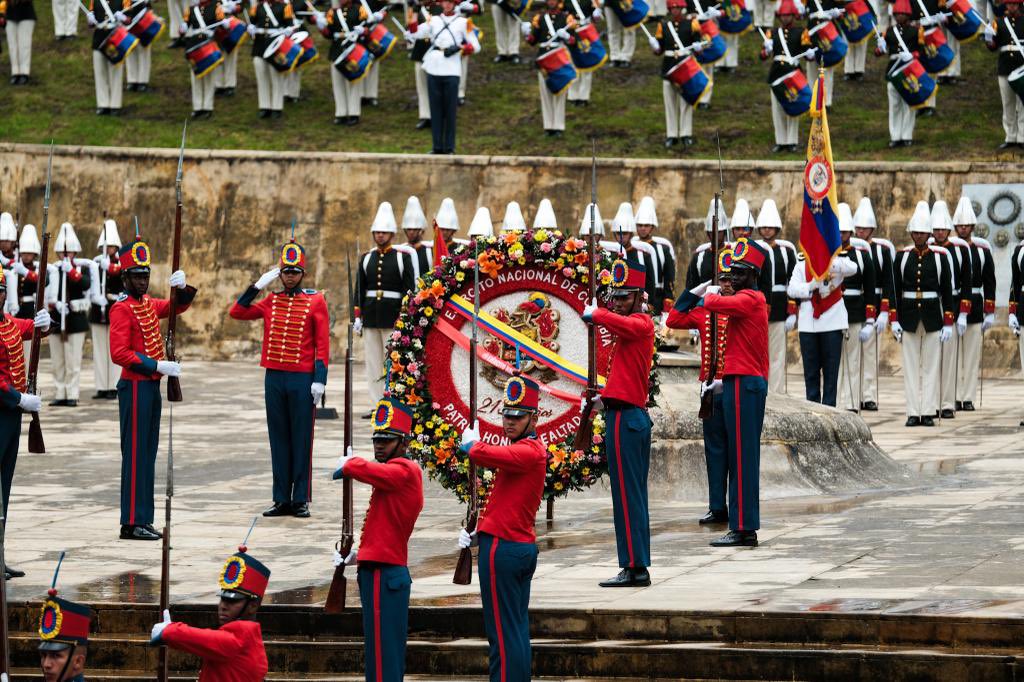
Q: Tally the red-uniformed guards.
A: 10